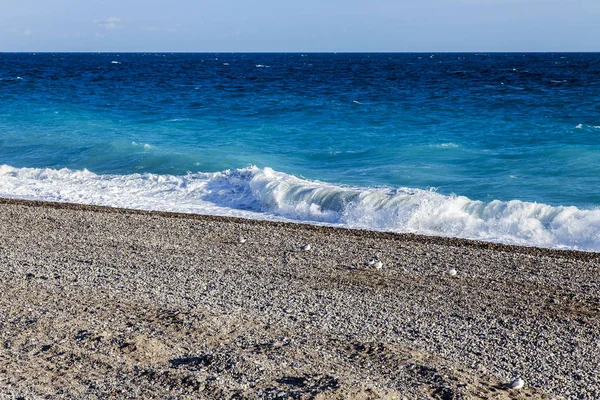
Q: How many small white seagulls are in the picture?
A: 6